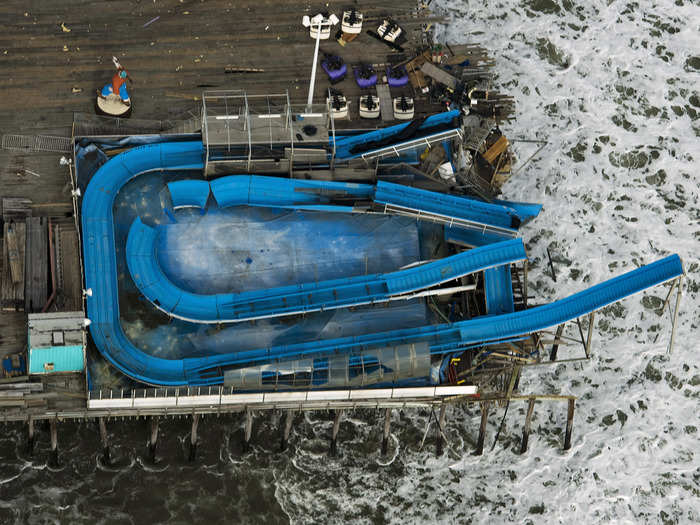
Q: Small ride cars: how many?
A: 9